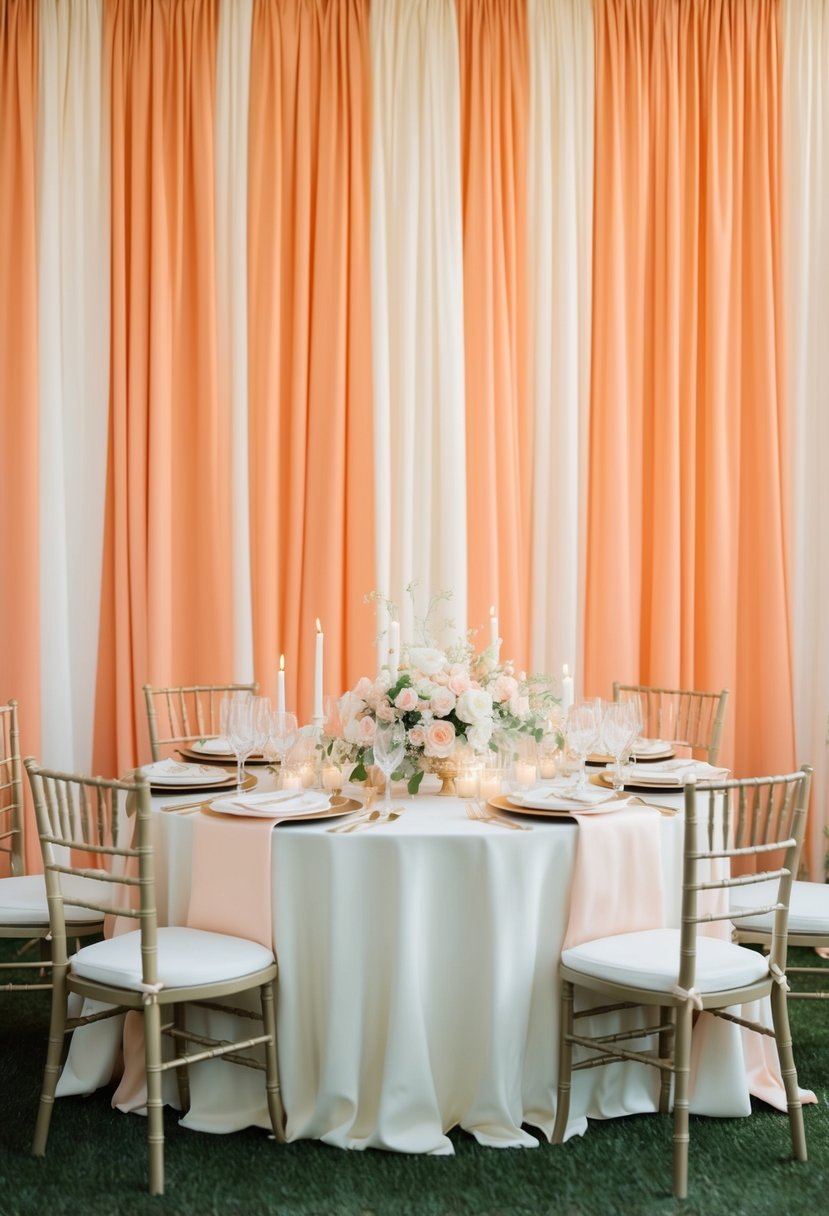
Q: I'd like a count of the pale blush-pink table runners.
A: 2